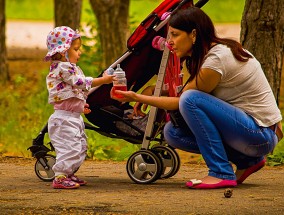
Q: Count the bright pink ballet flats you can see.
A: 2